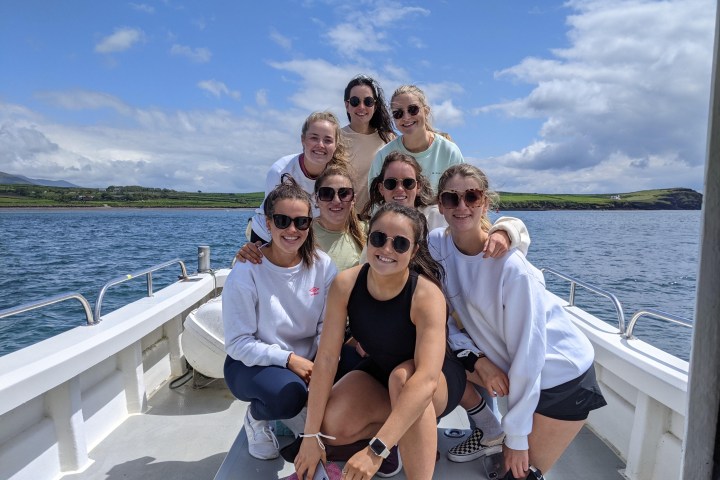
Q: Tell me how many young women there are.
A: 8